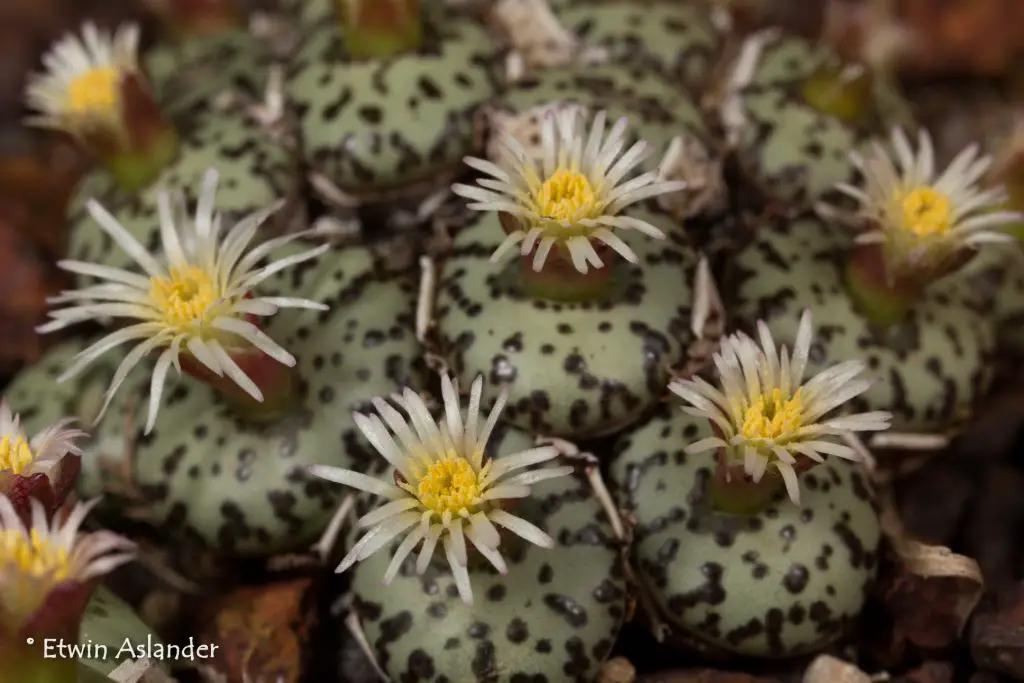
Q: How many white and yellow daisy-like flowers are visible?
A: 8